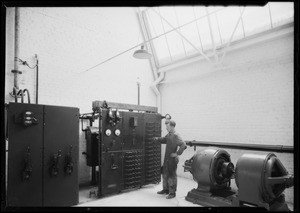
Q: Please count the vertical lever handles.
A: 3